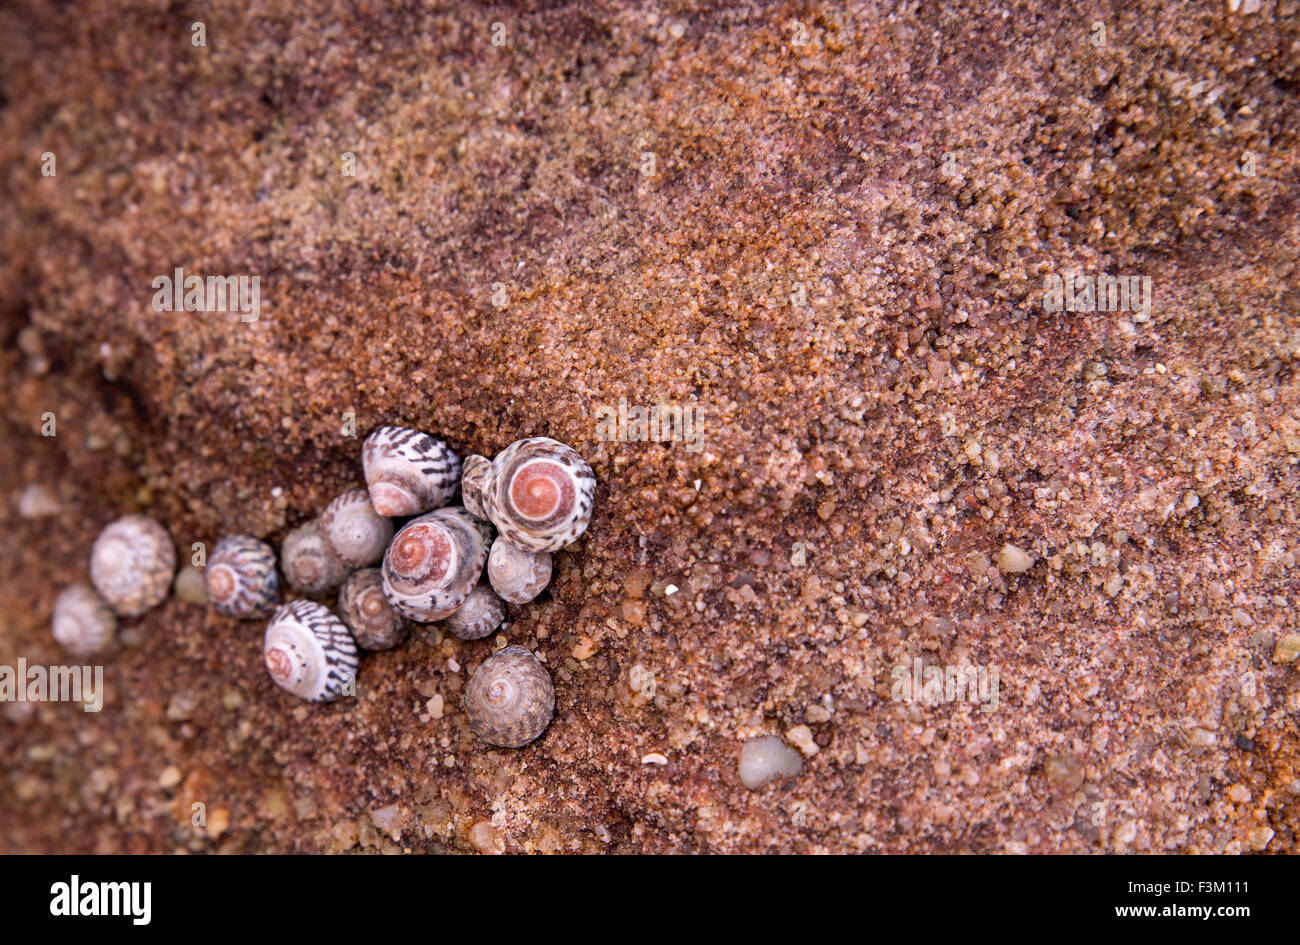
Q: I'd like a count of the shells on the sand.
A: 14